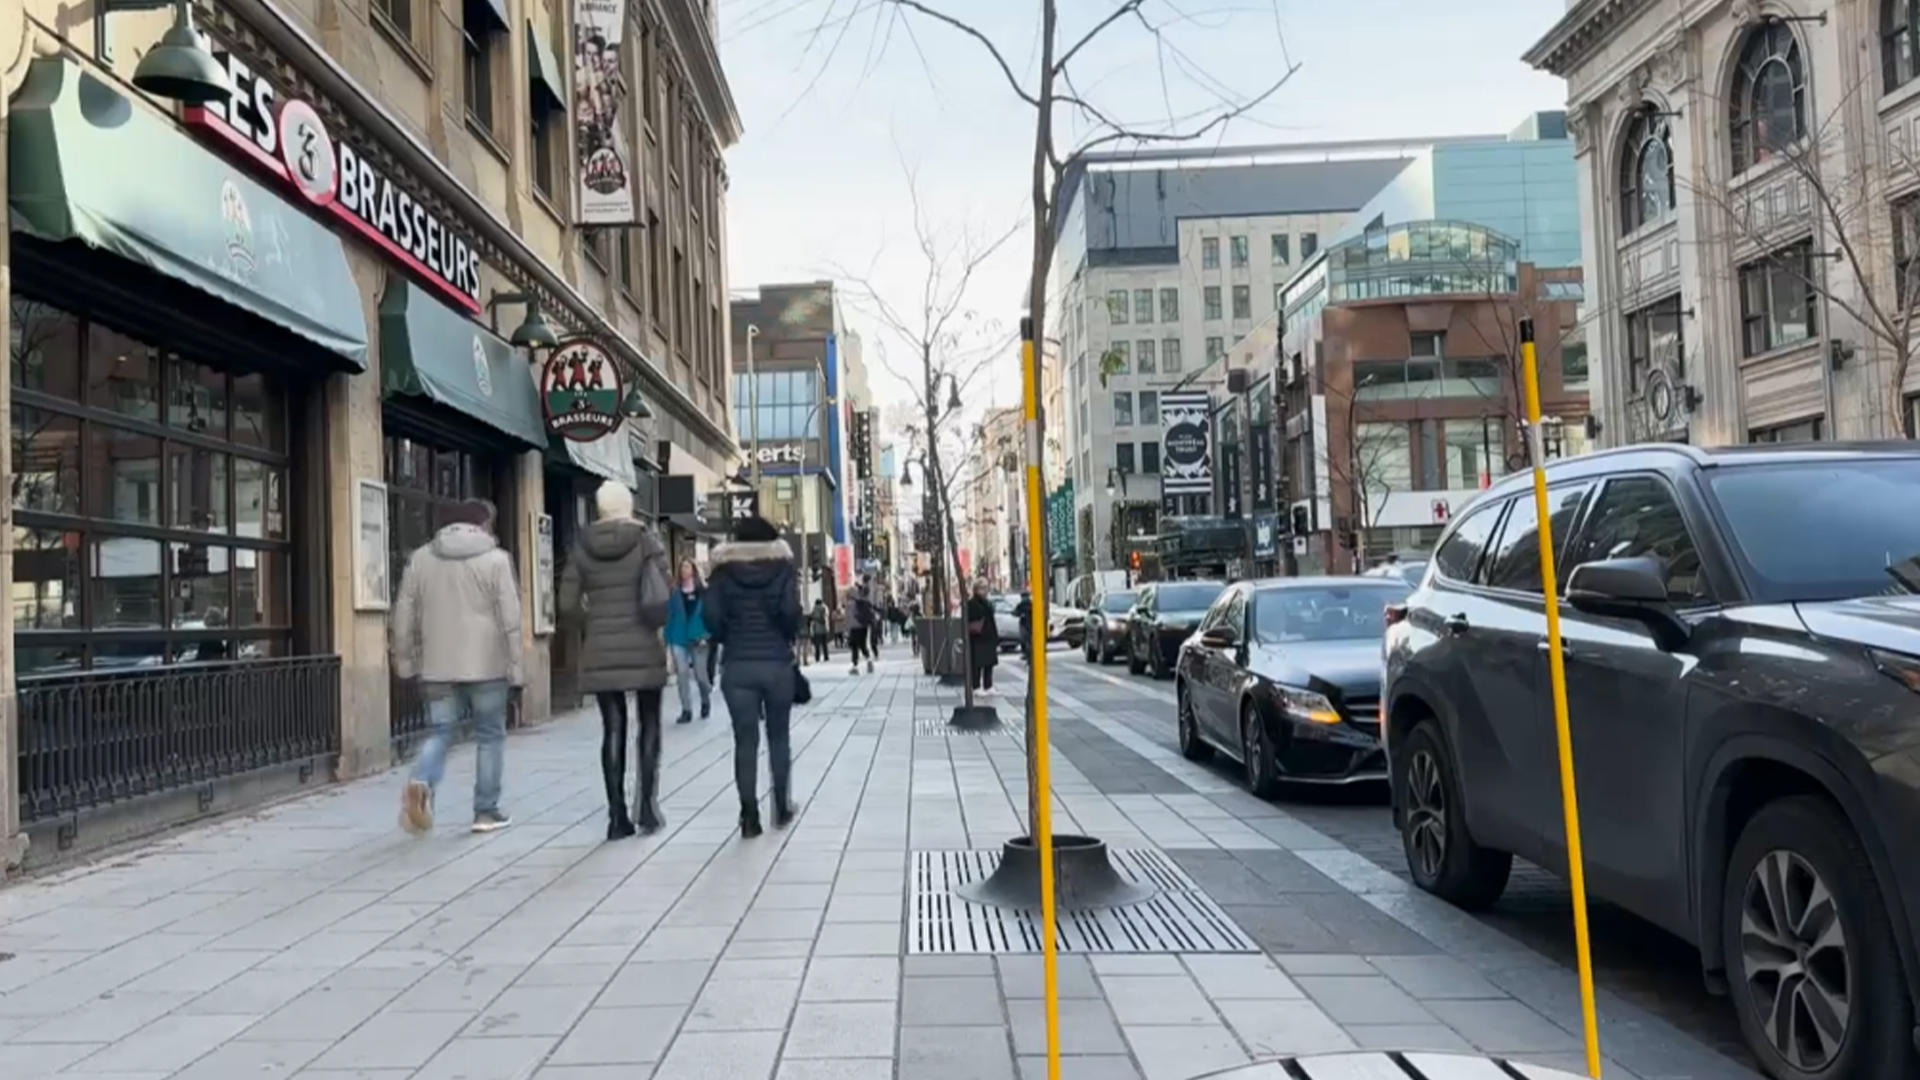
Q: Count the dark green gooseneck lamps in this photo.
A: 3